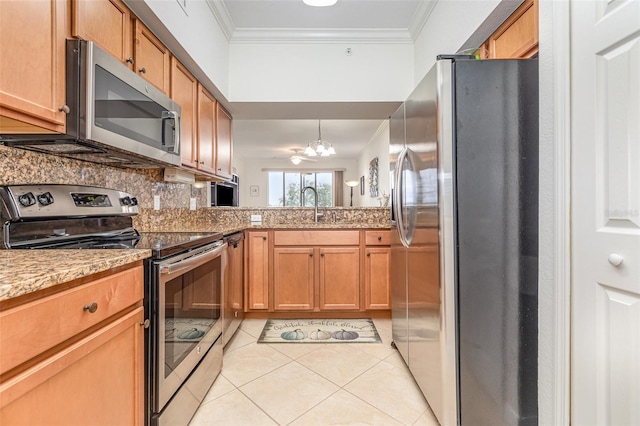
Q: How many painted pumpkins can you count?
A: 3